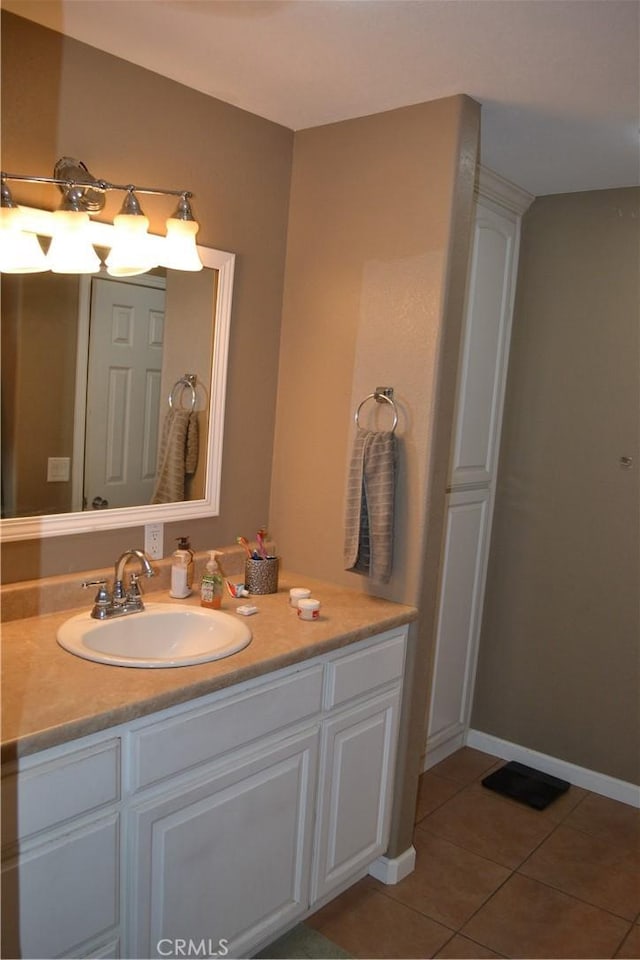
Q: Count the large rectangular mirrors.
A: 1